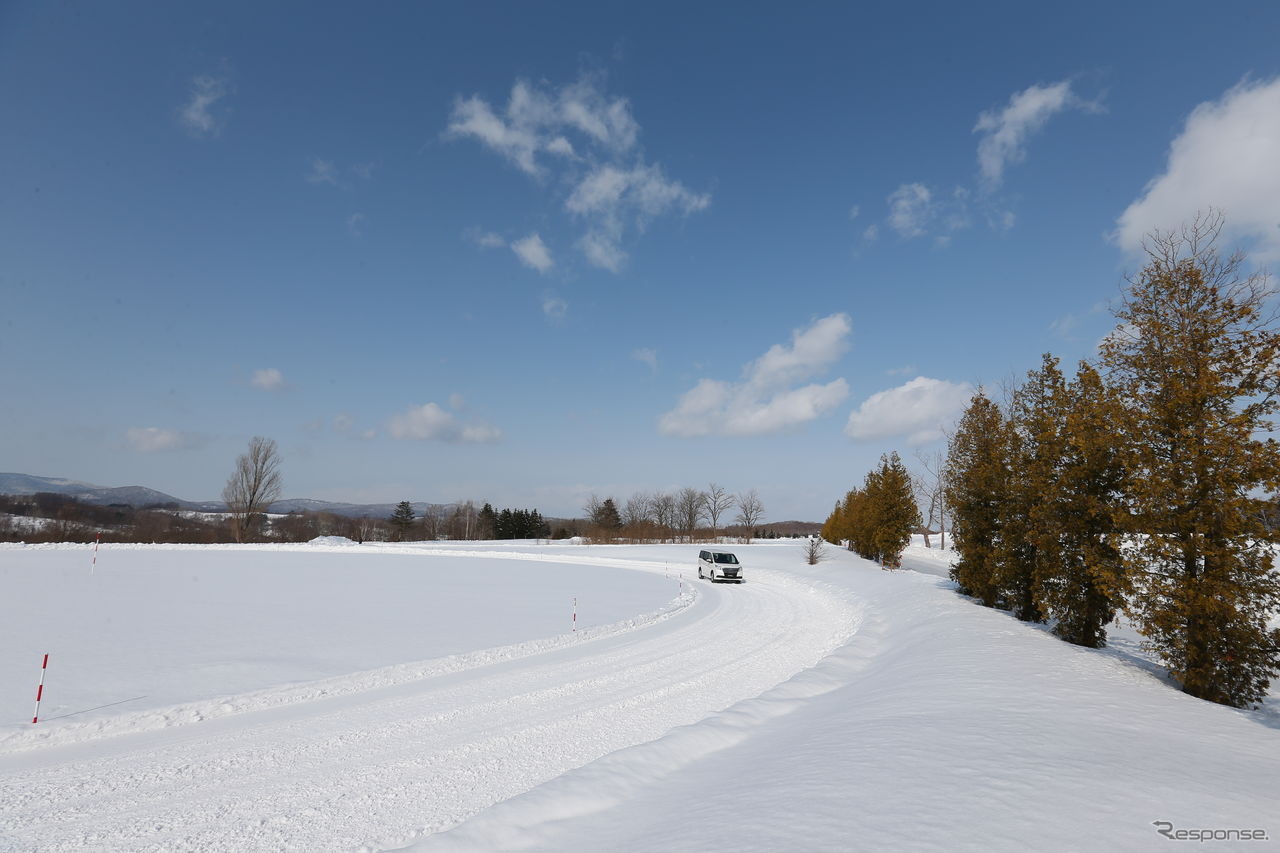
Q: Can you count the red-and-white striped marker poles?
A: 5